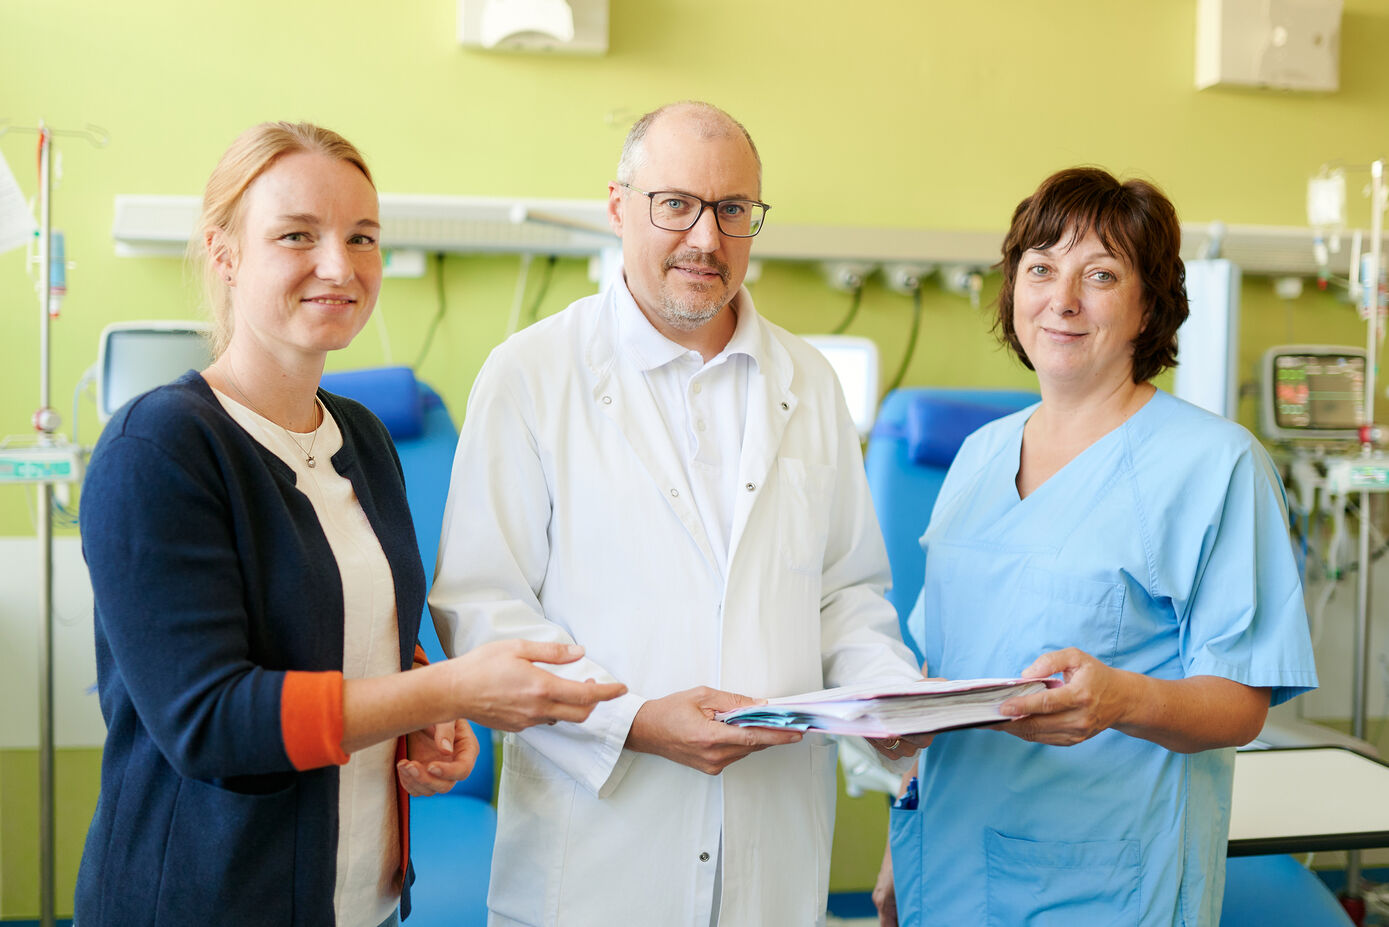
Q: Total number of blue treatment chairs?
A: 2